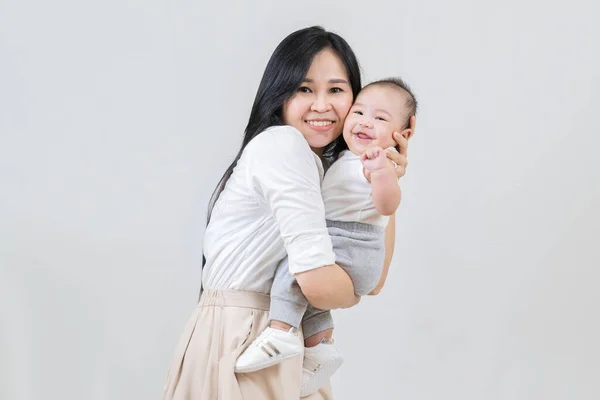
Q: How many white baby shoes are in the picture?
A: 2